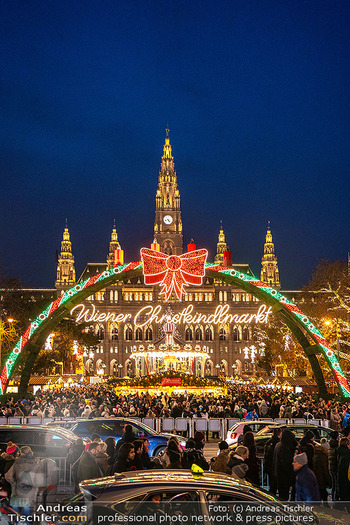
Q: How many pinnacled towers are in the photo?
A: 5